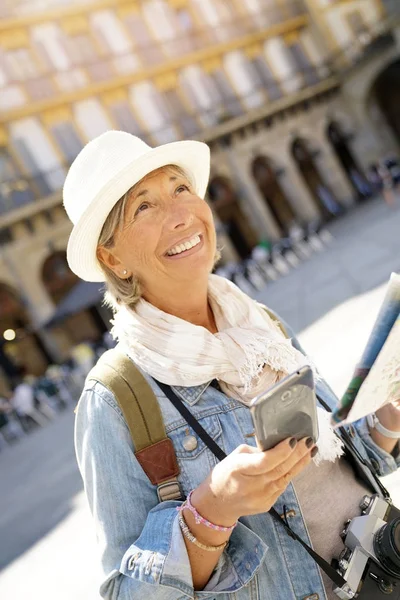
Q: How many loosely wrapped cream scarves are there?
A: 1